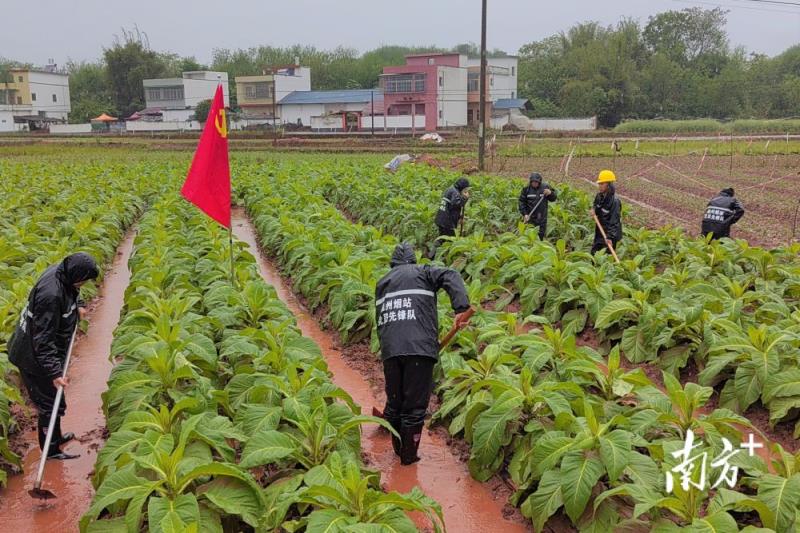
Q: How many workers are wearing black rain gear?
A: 6